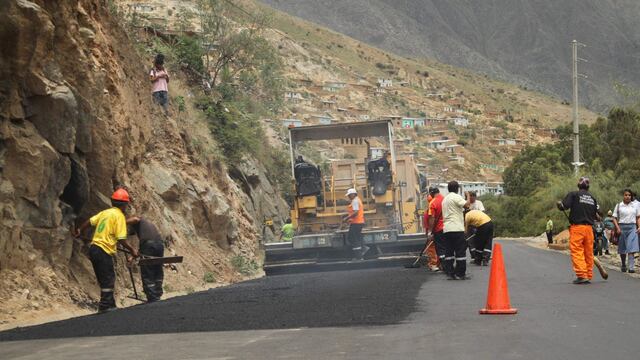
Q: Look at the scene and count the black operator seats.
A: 2